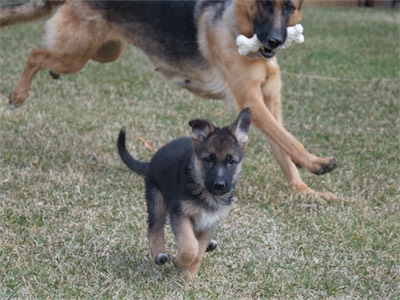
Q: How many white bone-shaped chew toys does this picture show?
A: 1